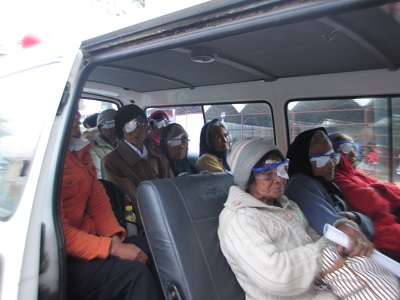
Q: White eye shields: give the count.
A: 7